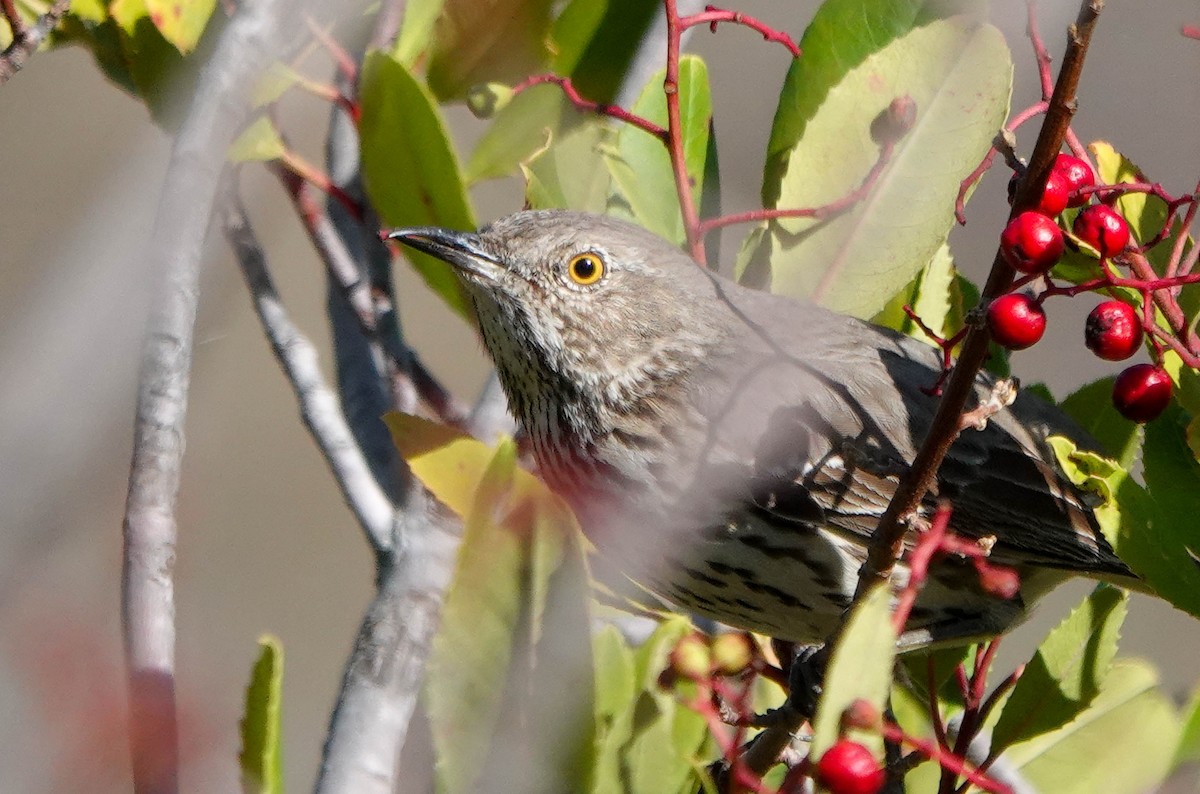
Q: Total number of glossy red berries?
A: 8